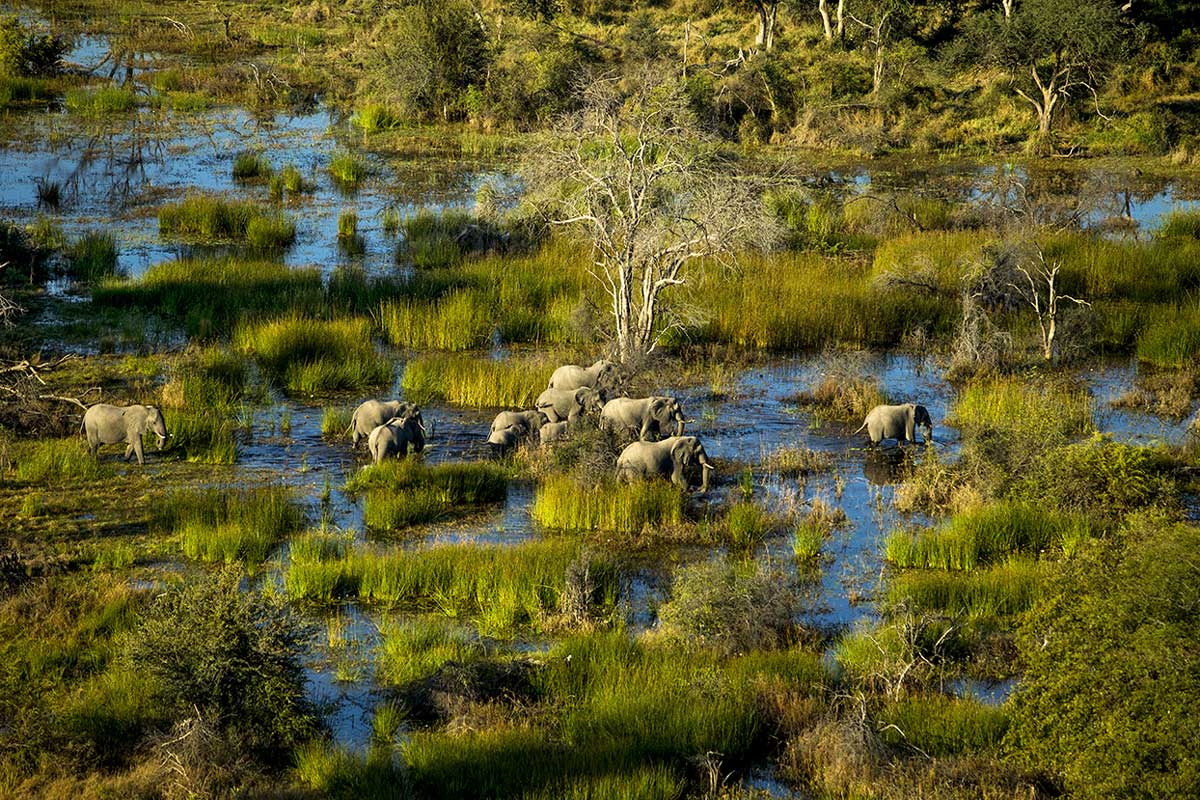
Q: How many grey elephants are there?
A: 11